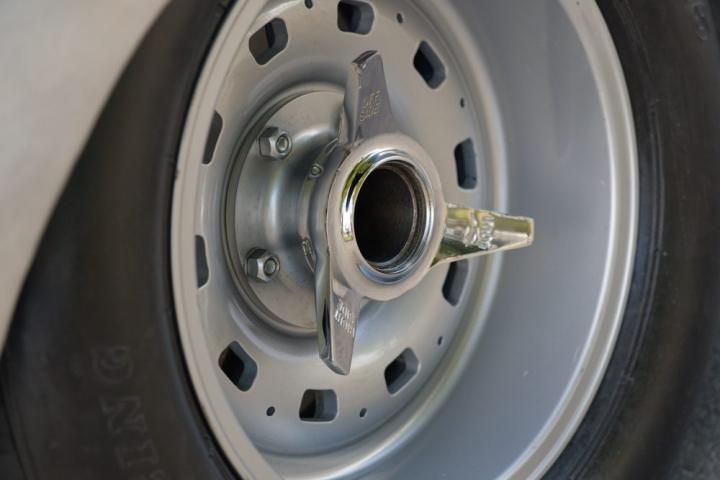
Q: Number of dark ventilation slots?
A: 10